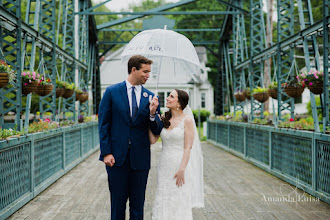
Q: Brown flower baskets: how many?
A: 13